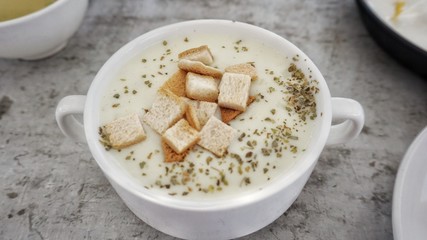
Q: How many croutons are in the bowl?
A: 13